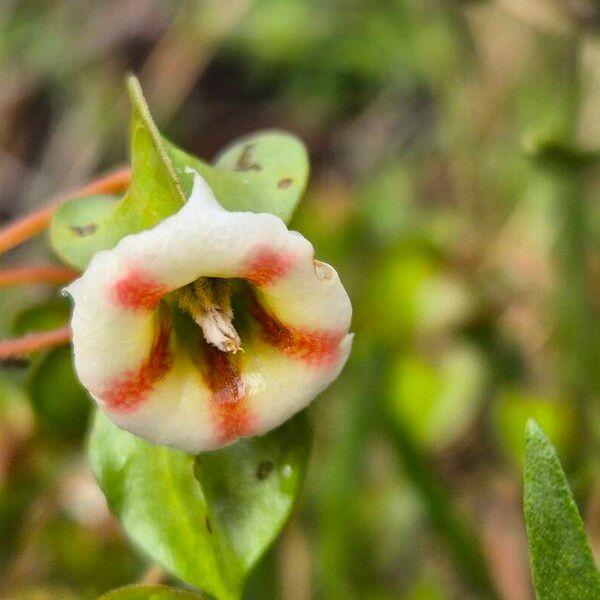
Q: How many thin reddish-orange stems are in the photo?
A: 3